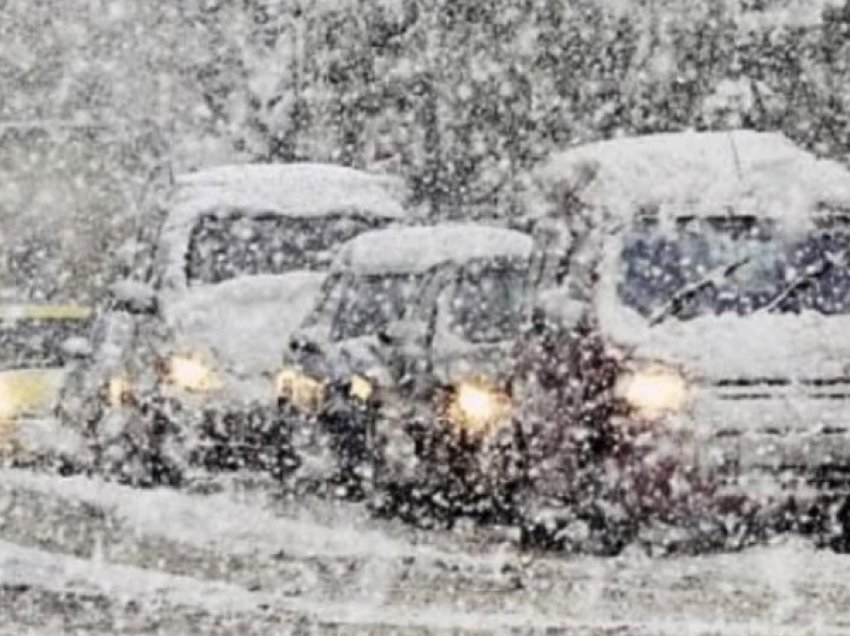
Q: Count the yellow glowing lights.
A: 7